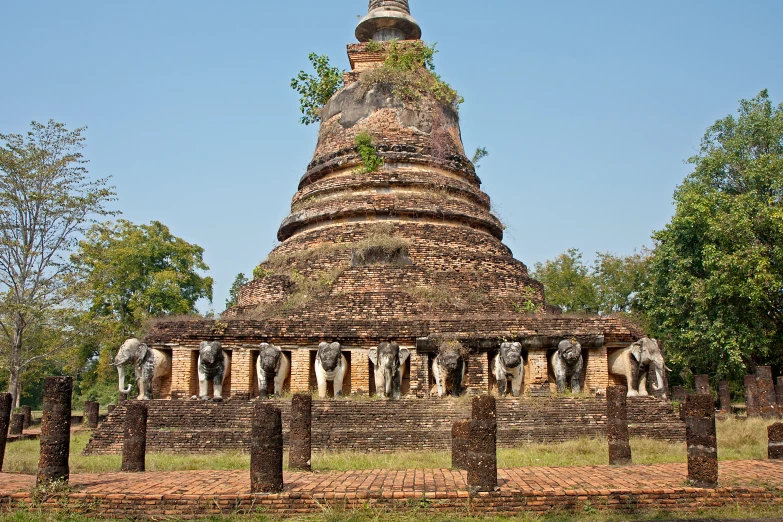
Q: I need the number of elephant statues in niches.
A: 9